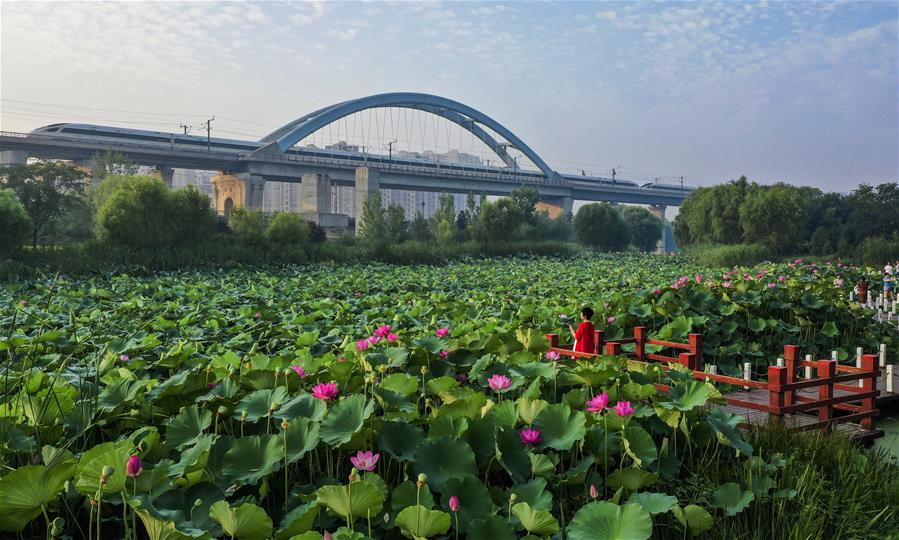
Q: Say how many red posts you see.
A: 10